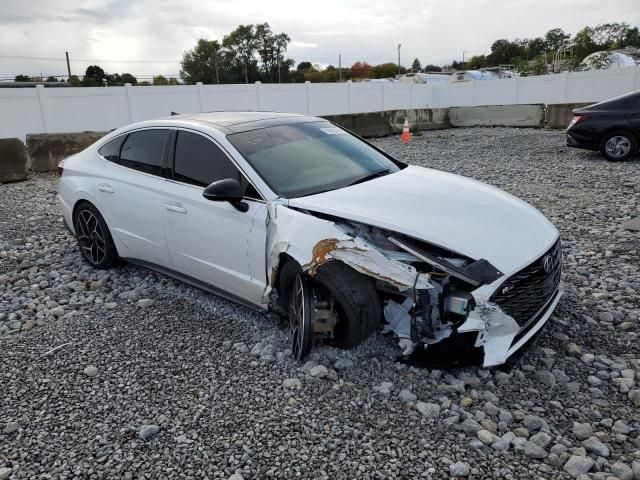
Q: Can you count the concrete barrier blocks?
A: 6